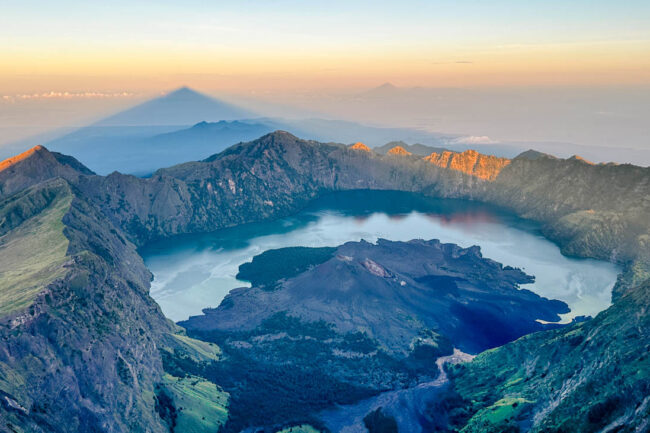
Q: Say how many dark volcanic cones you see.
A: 1